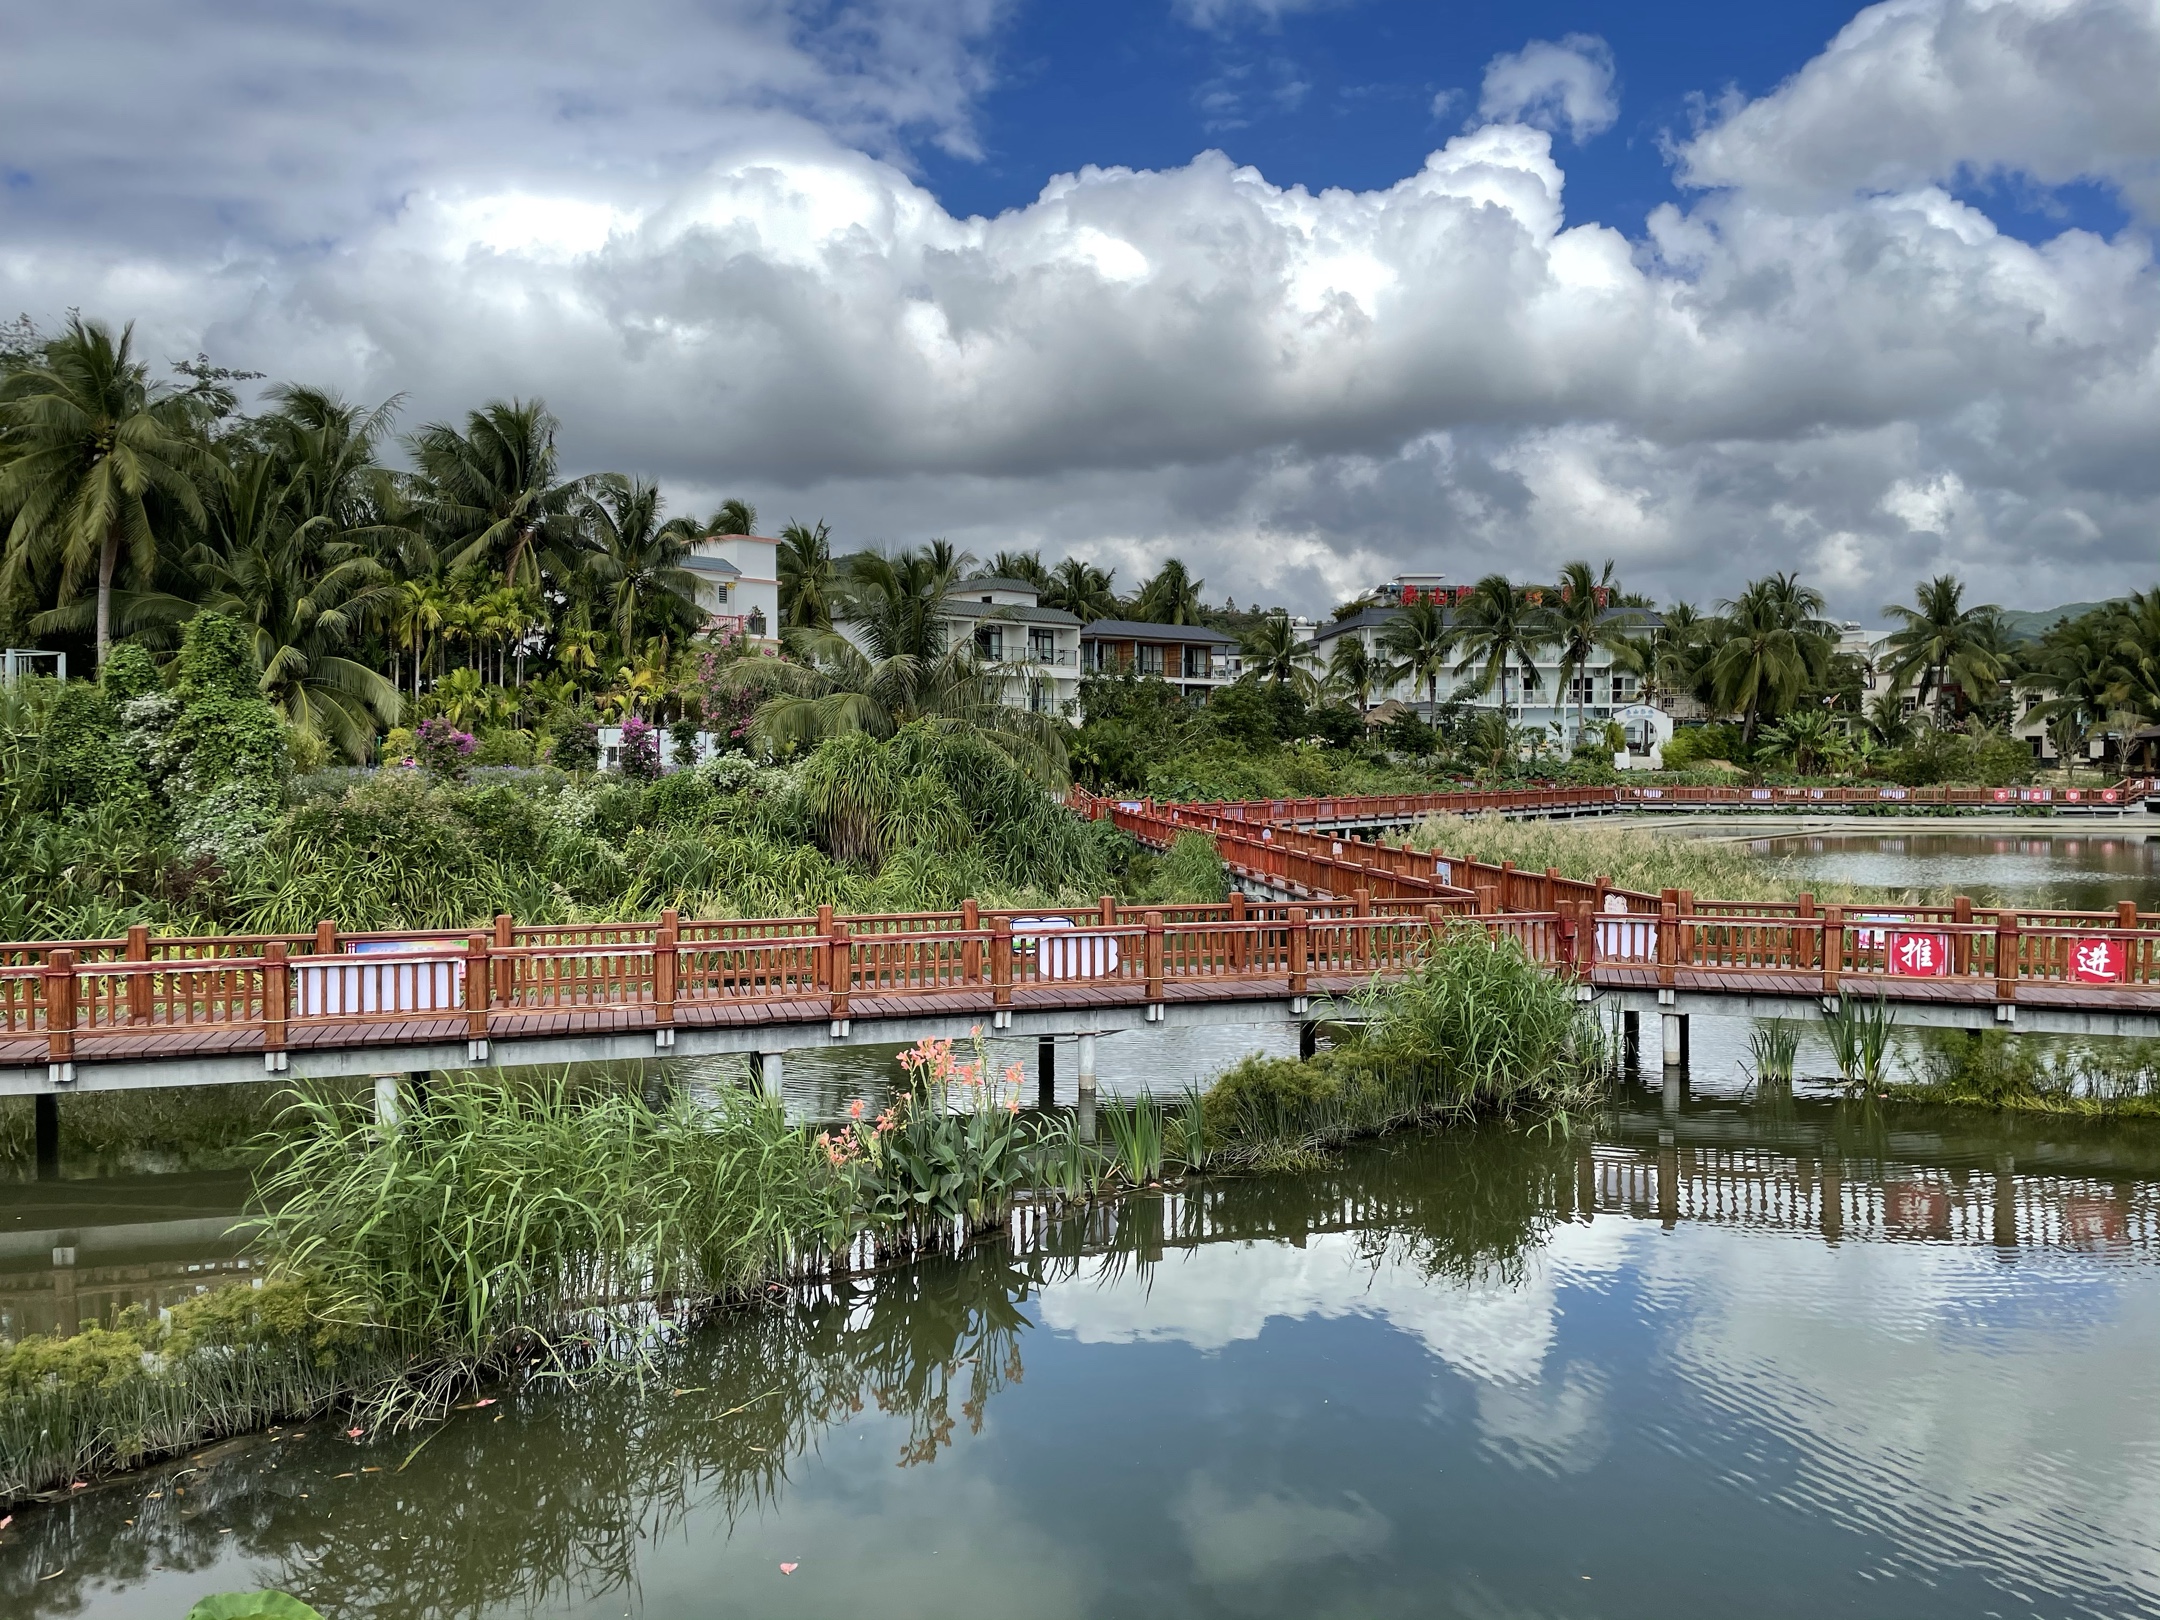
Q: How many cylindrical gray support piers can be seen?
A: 4